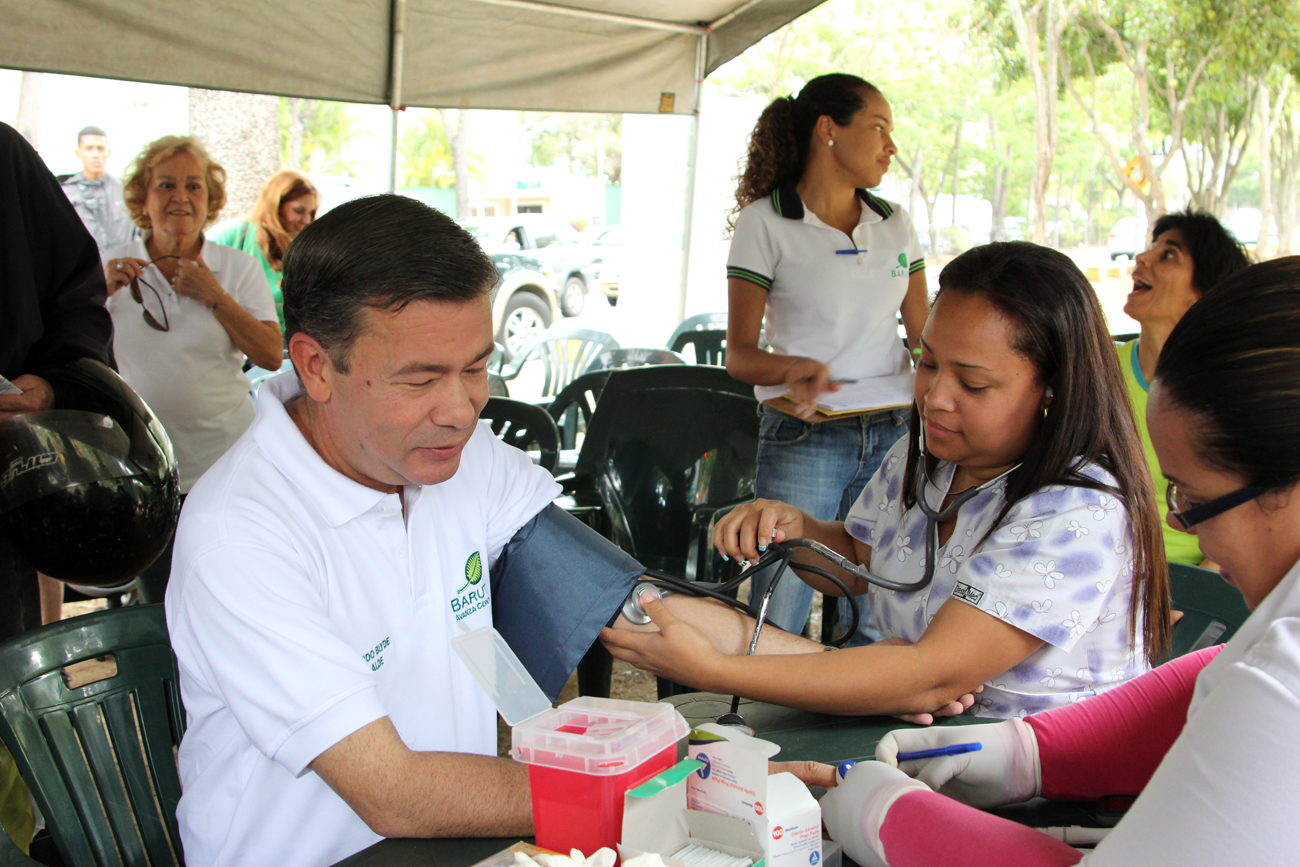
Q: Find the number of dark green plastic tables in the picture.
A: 1